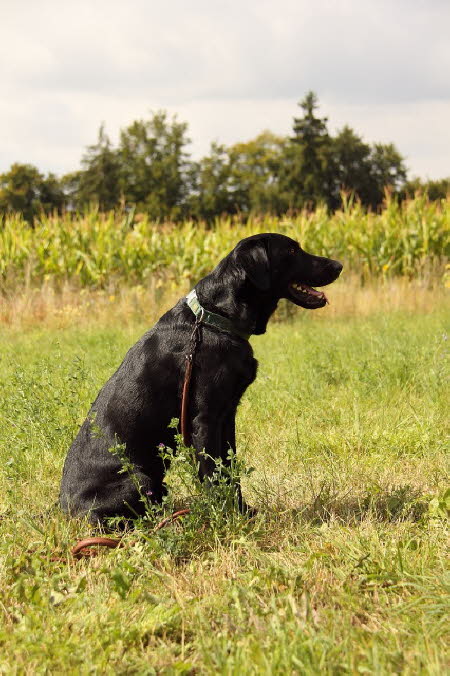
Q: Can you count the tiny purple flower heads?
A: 2